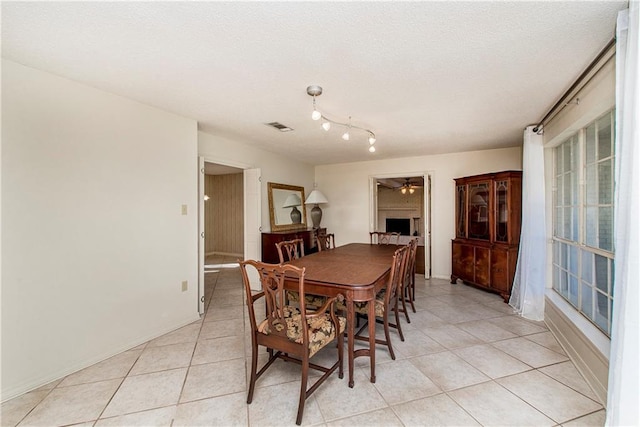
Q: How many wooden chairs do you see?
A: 6